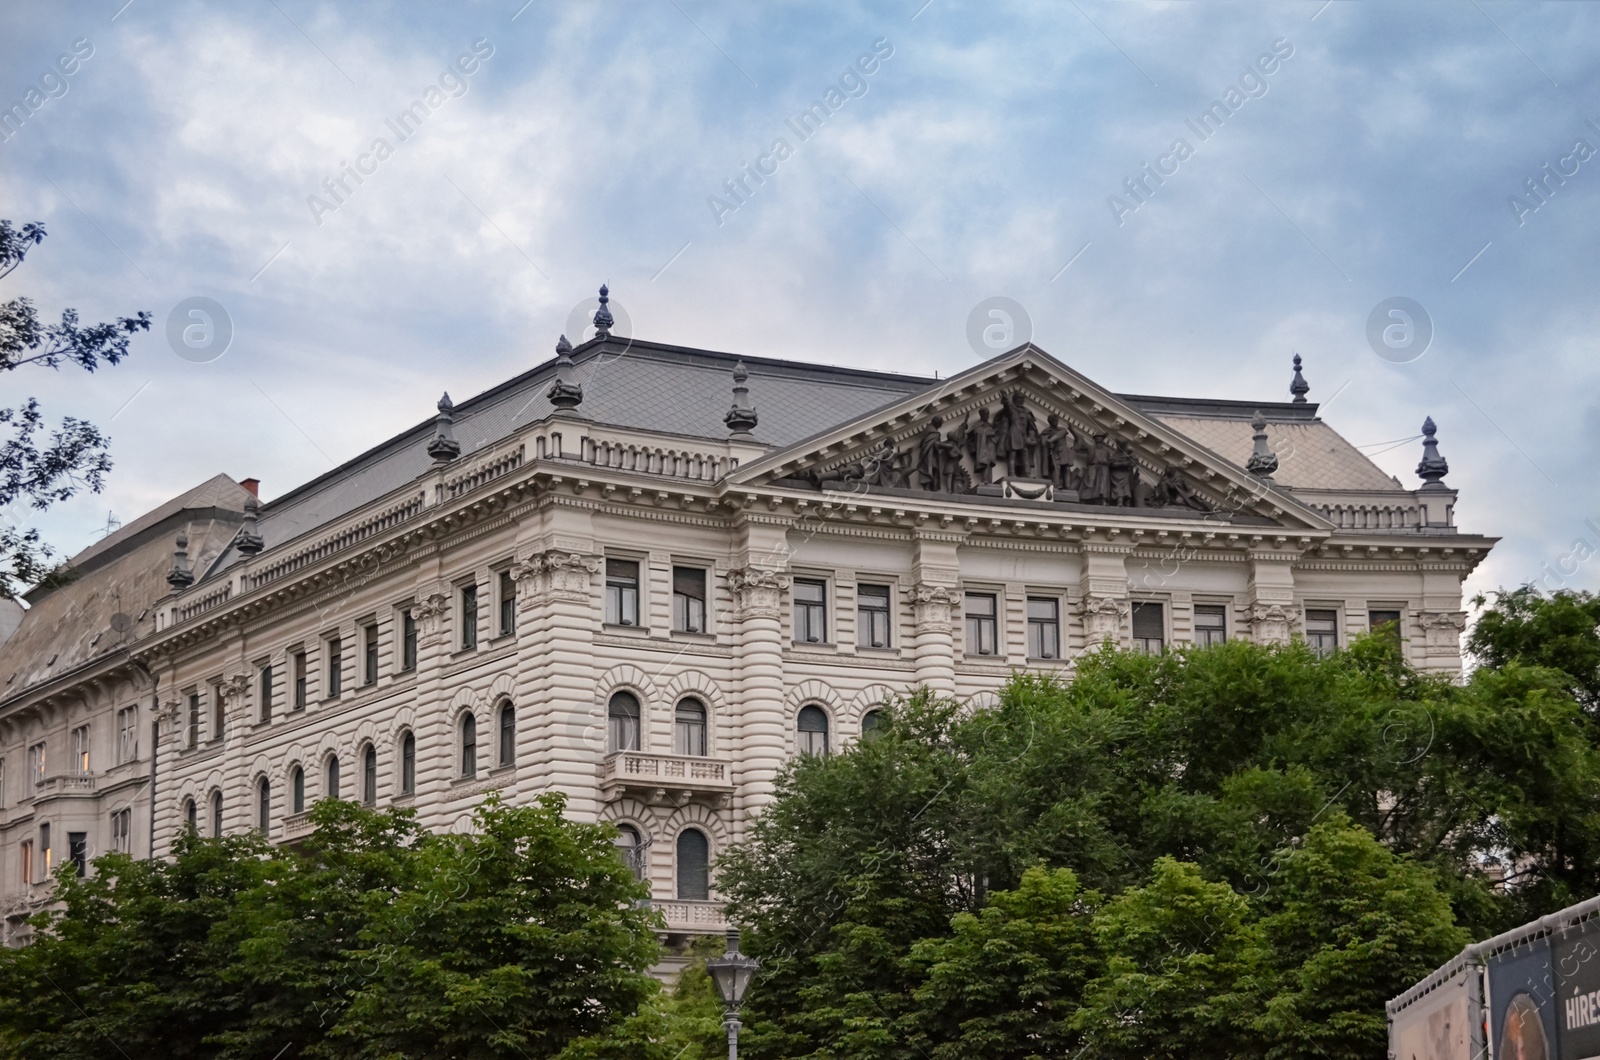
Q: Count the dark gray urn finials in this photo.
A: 9